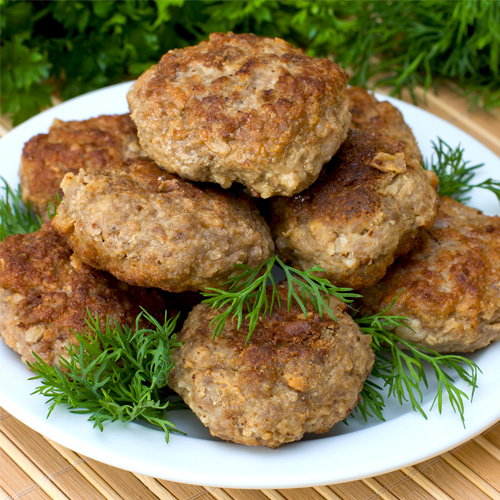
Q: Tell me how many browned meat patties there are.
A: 8